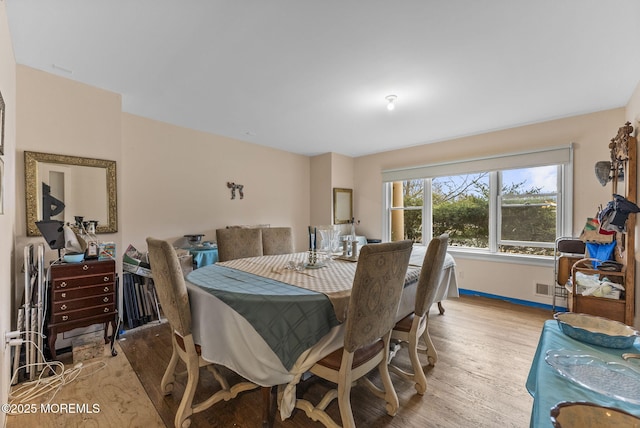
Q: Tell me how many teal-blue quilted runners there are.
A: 1